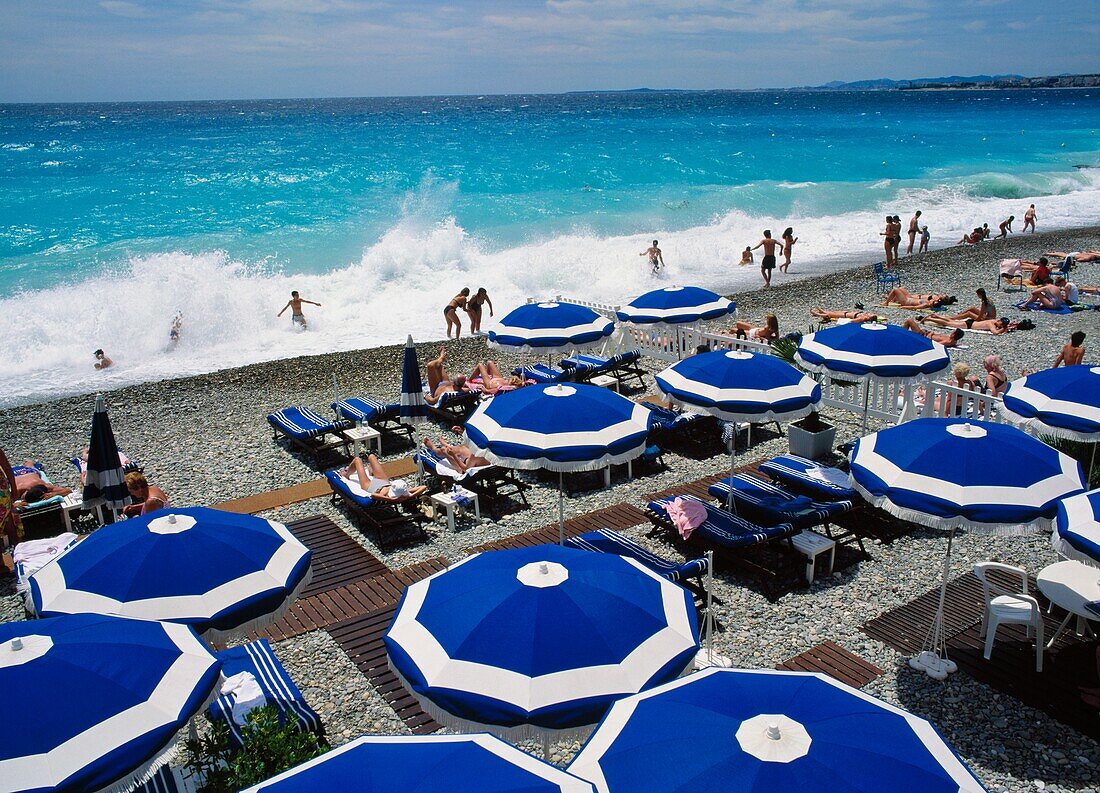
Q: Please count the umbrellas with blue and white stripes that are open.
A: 13